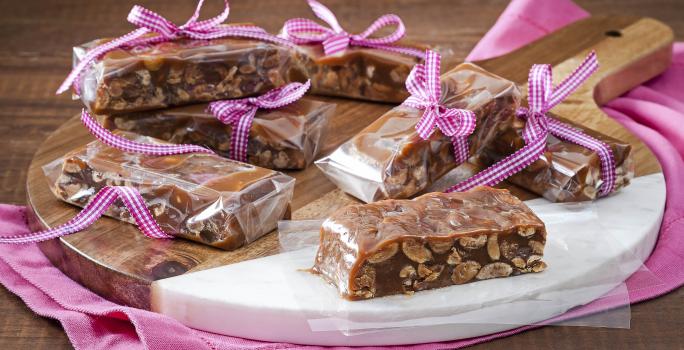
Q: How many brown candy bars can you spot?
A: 7